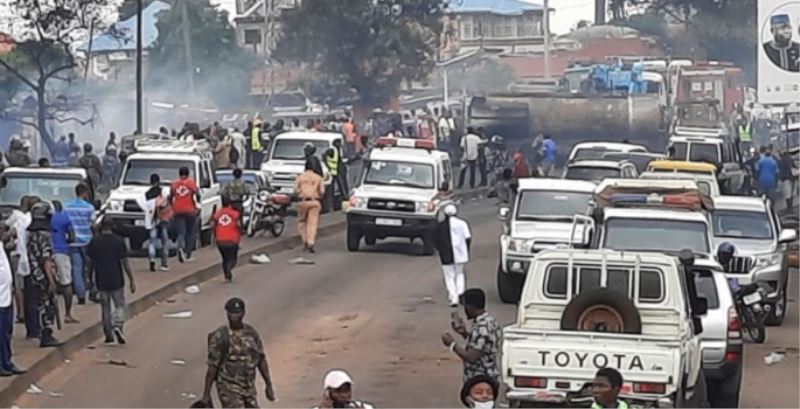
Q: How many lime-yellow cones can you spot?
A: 0